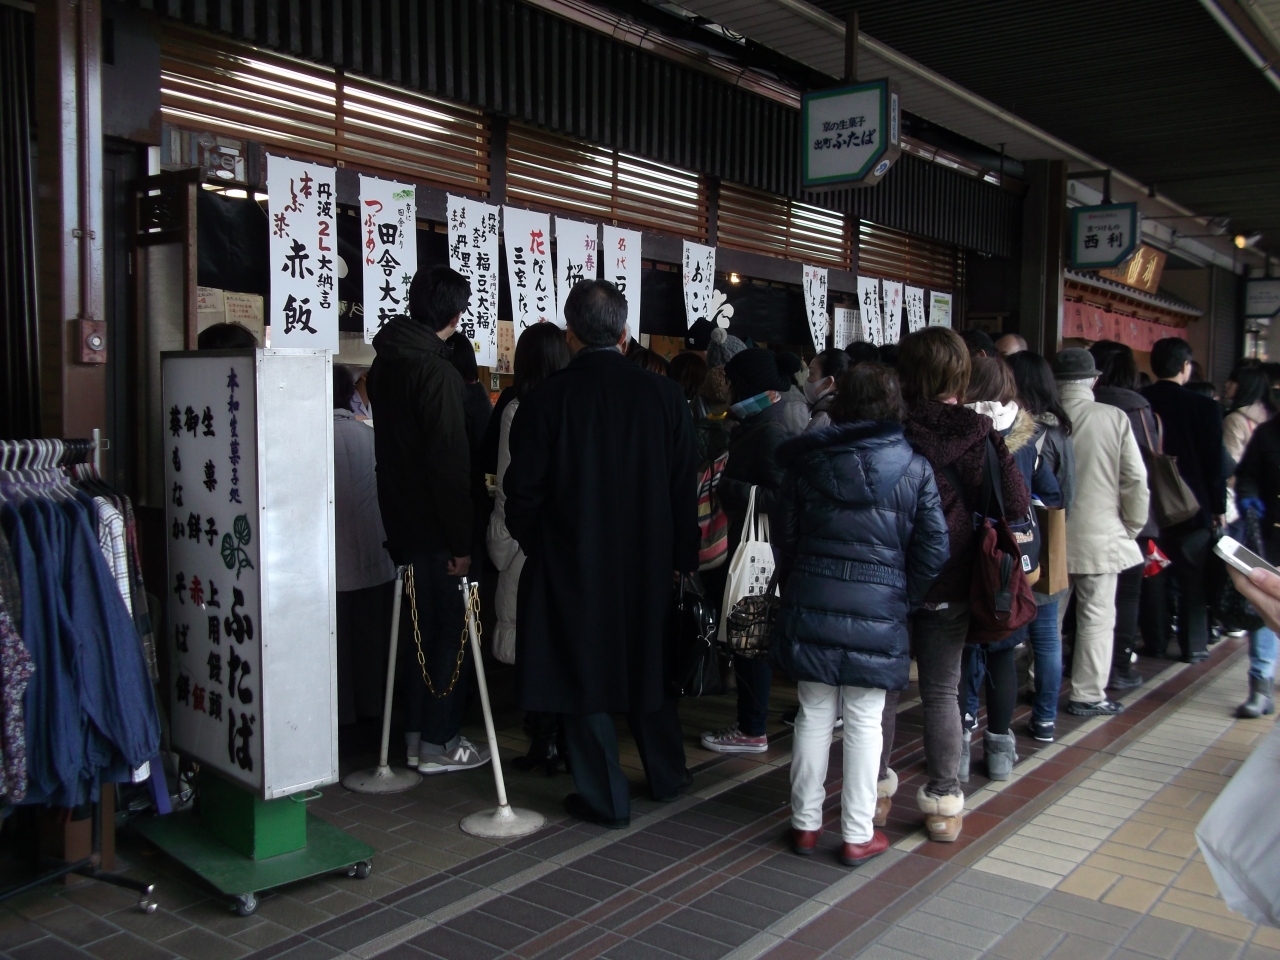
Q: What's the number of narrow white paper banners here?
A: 11